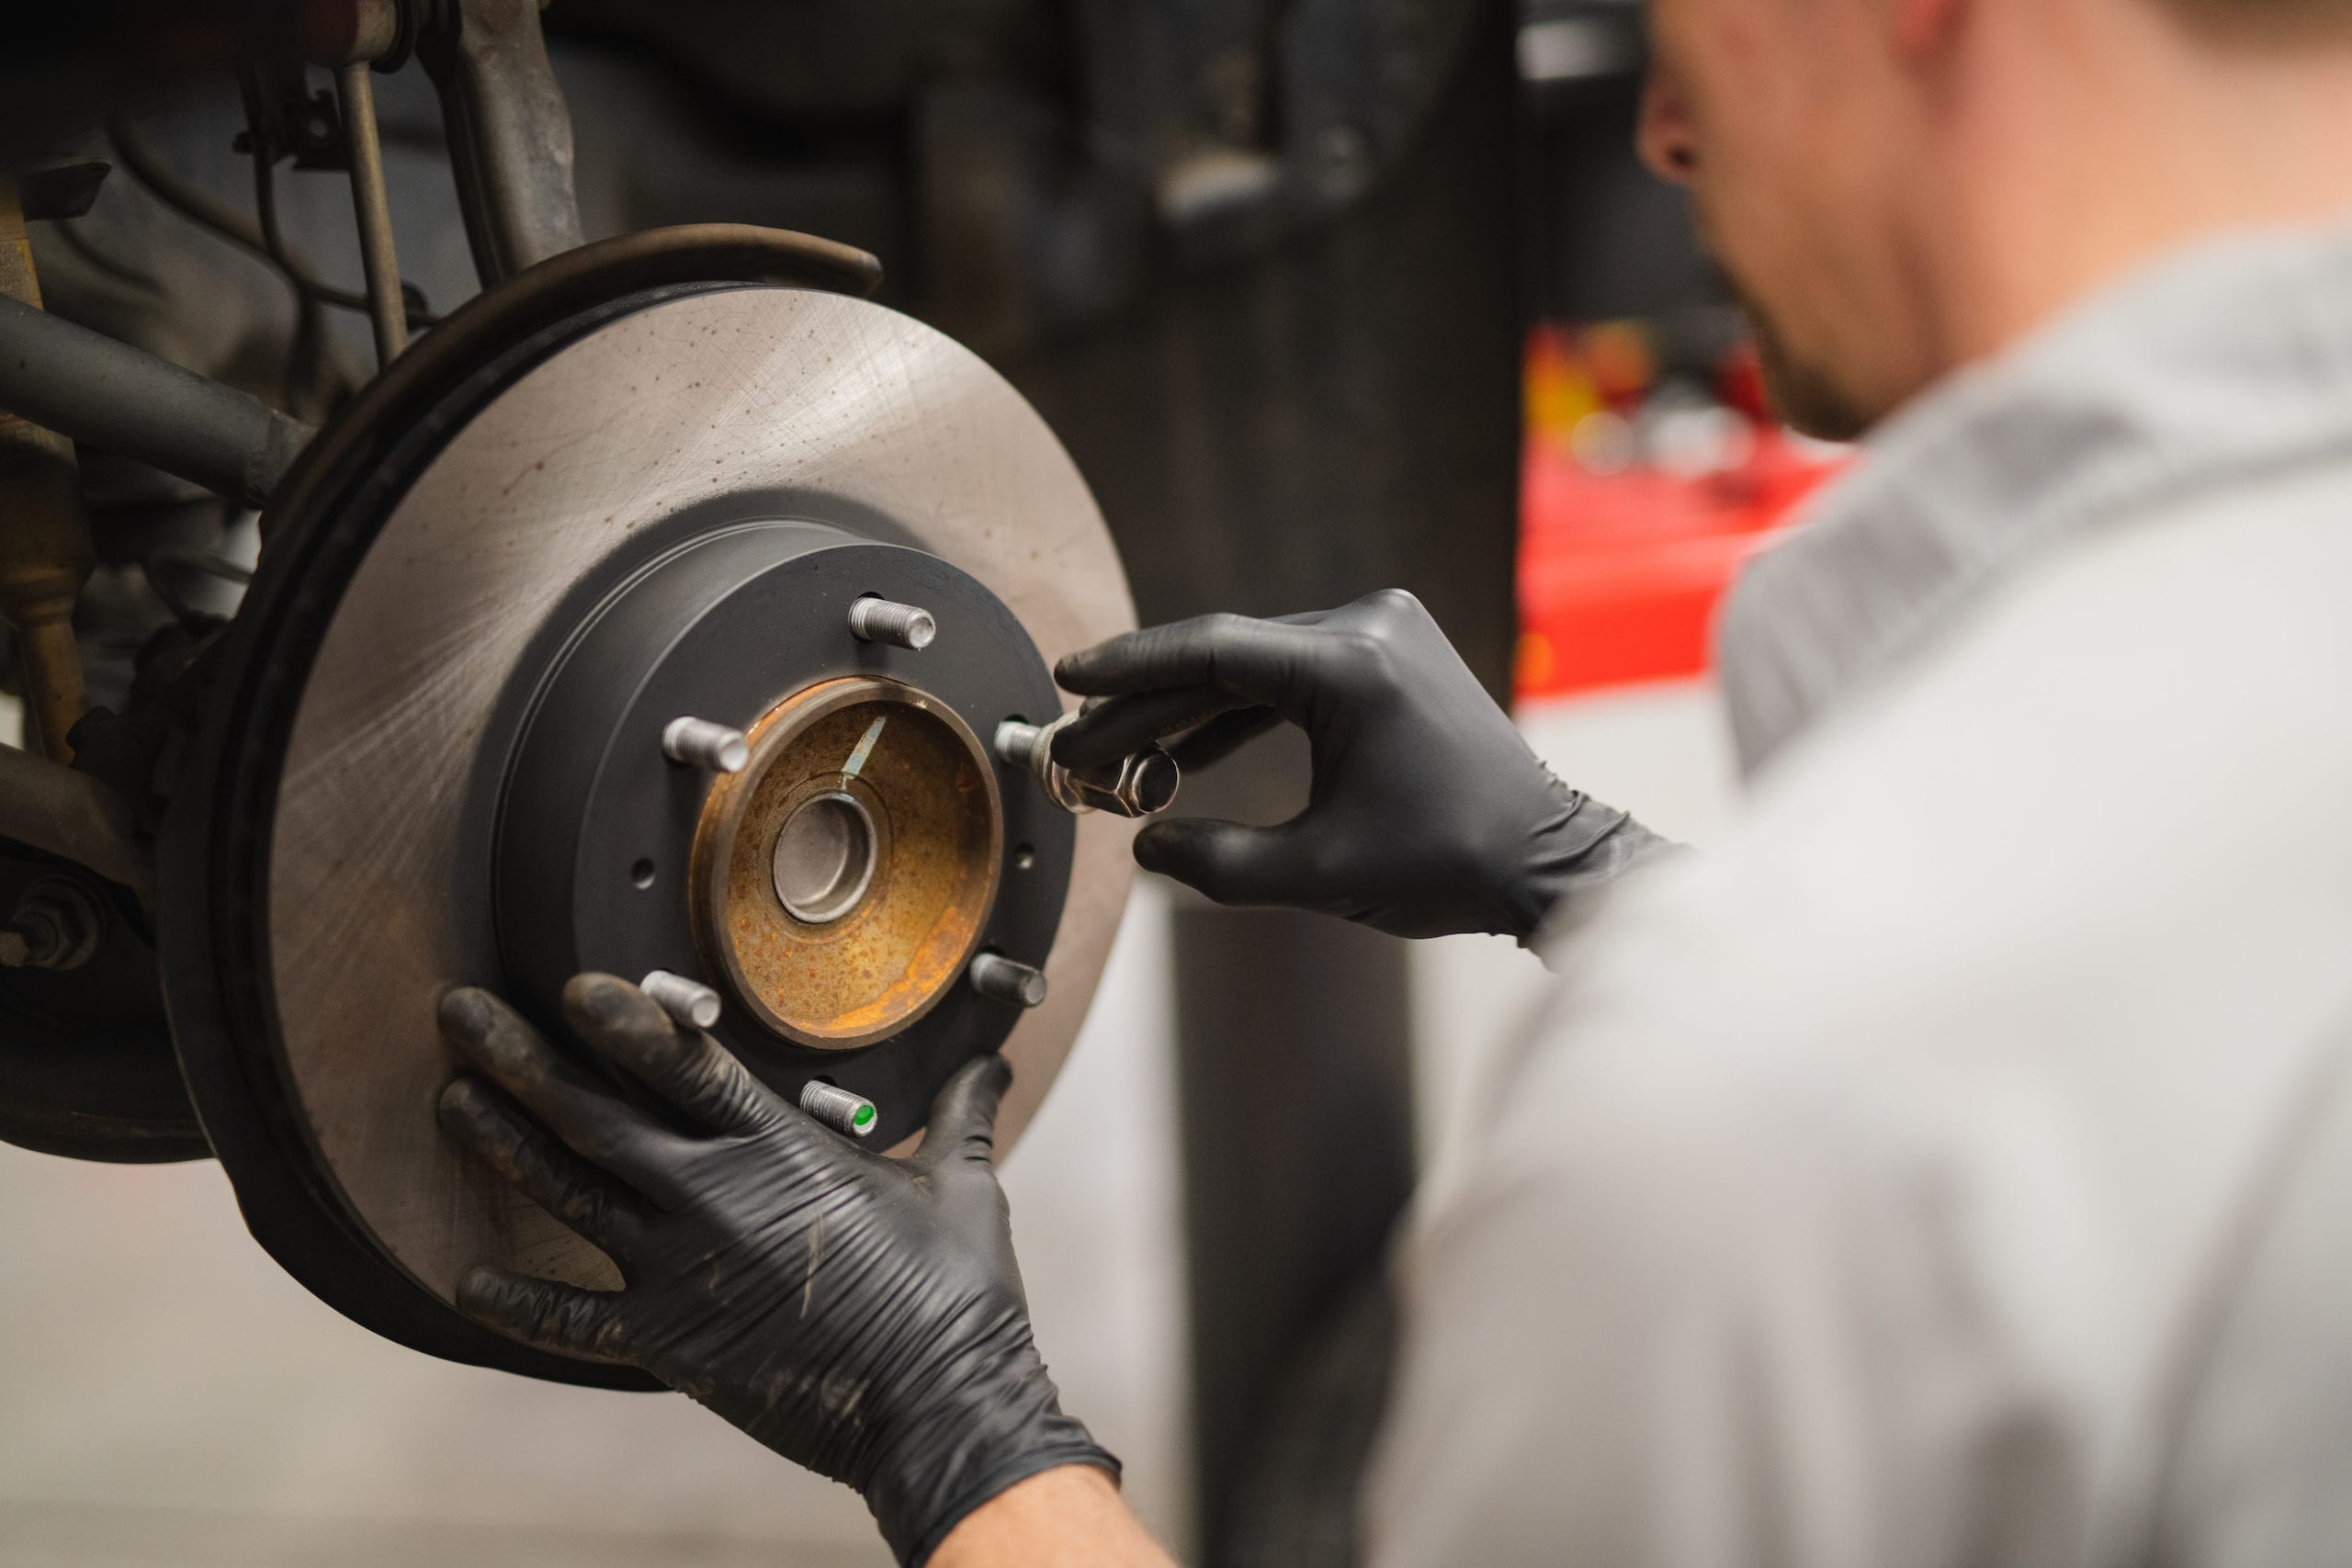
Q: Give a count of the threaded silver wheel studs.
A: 6